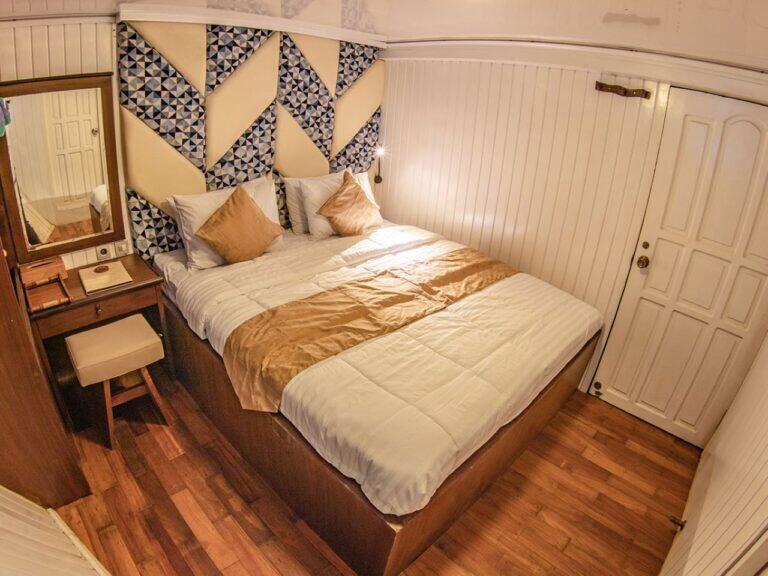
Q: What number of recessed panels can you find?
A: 9